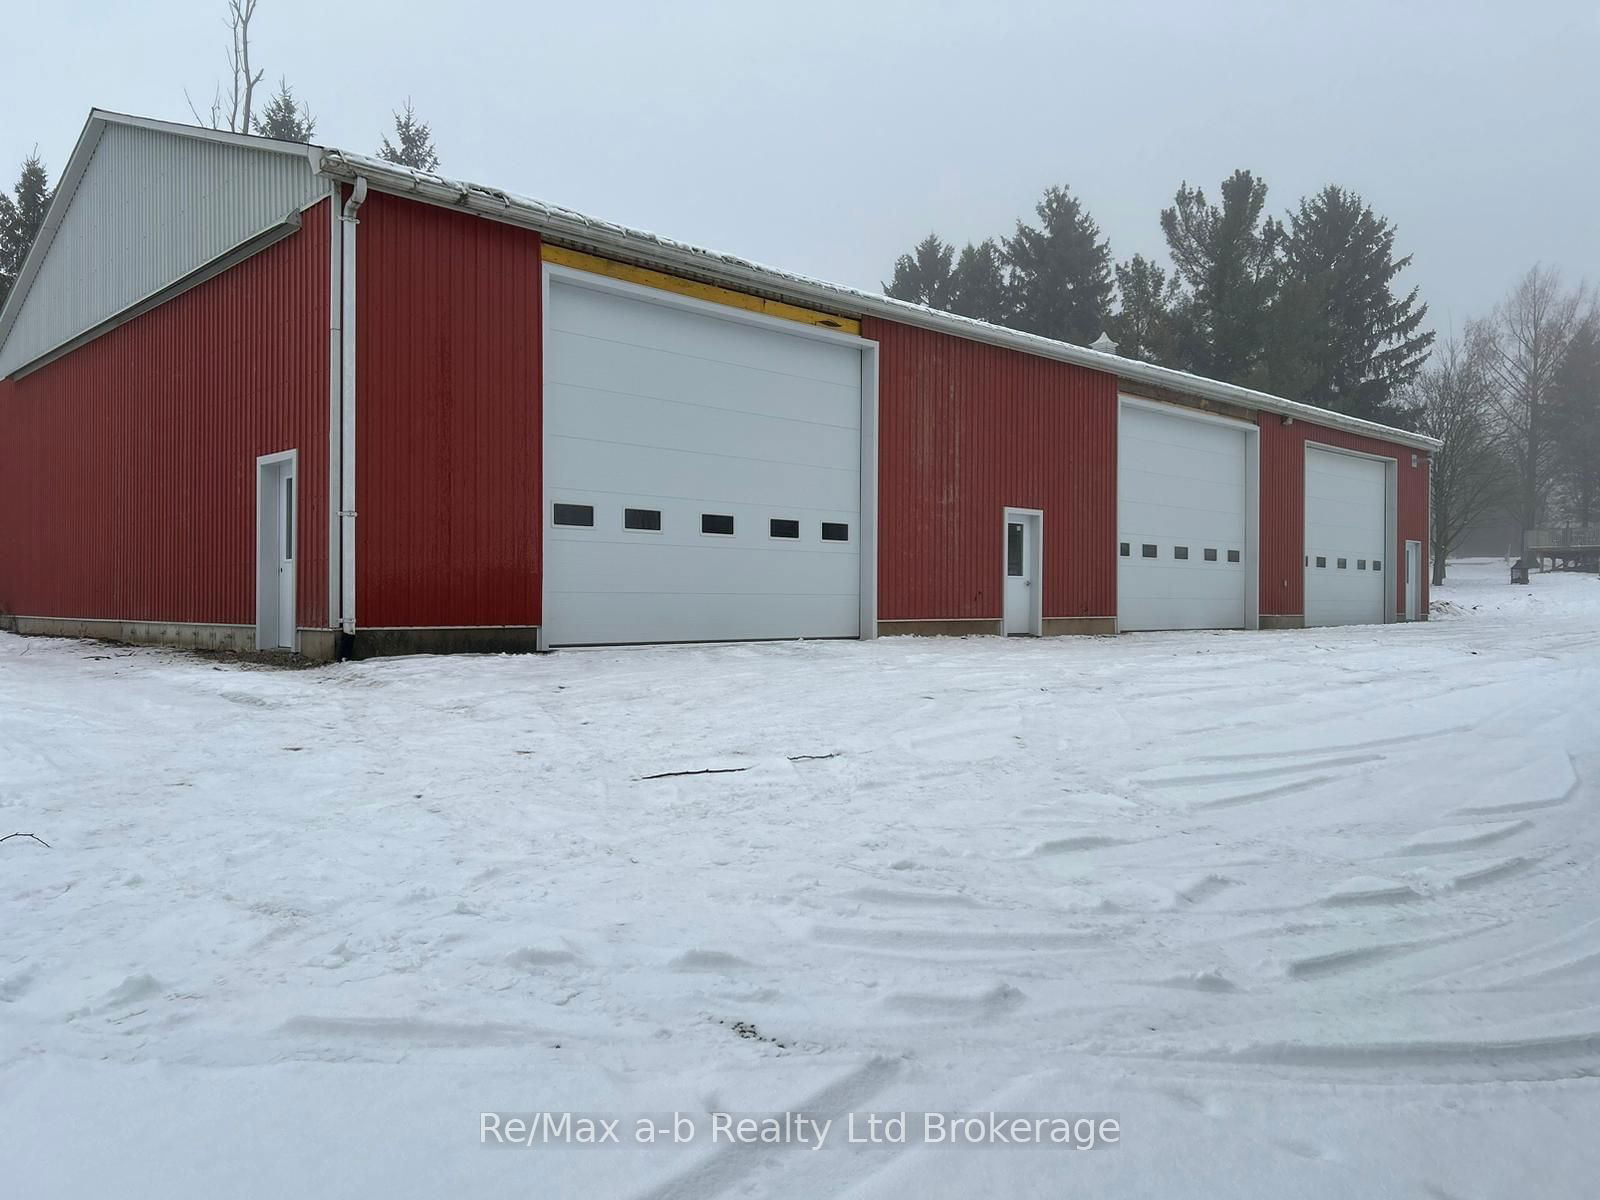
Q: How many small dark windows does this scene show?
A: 15